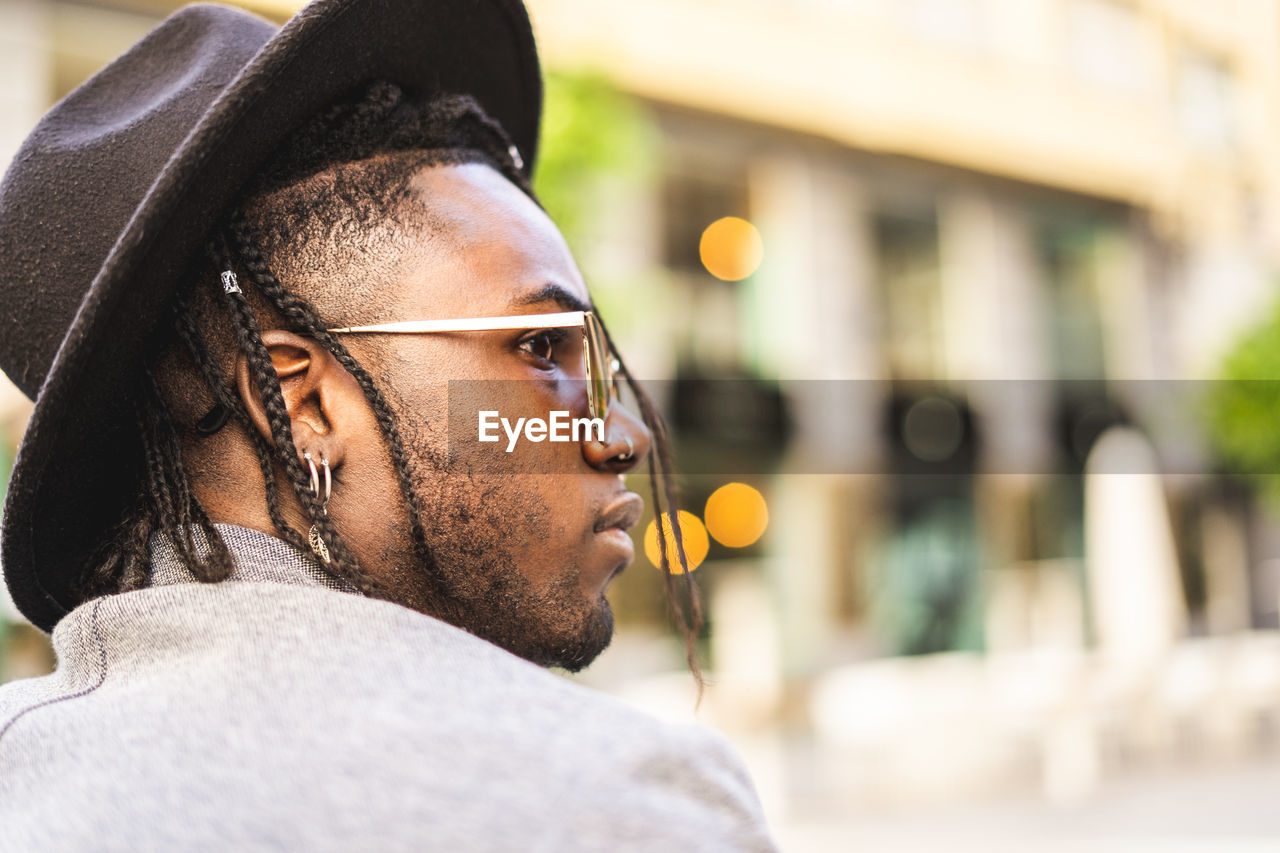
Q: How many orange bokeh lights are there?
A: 3